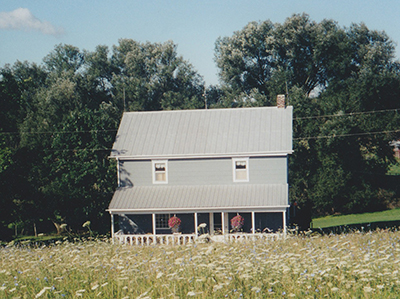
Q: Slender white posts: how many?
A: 6